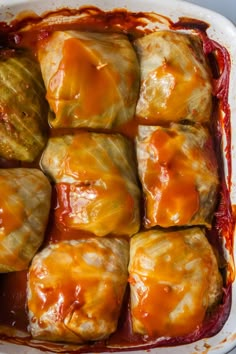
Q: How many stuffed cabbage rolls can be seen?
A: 8